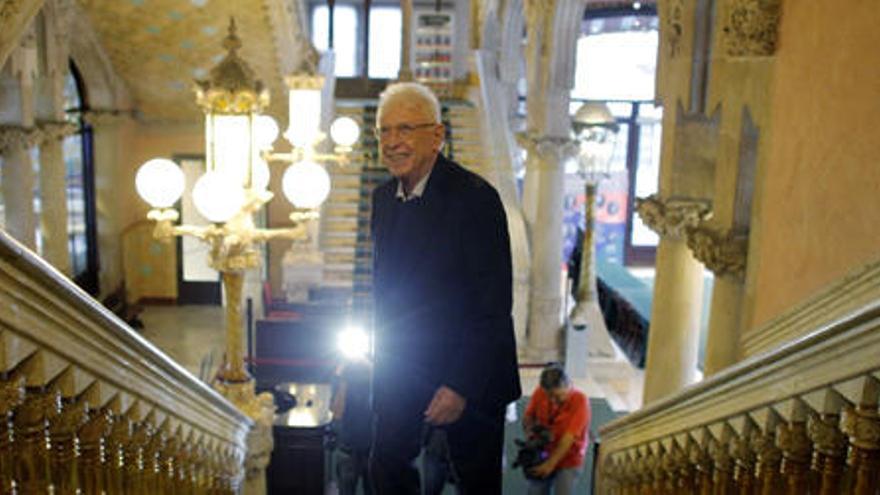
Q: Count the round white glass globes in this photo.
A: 6